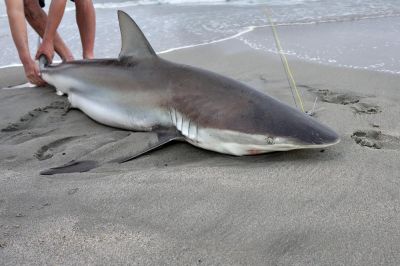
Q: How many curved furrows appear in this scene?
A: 5